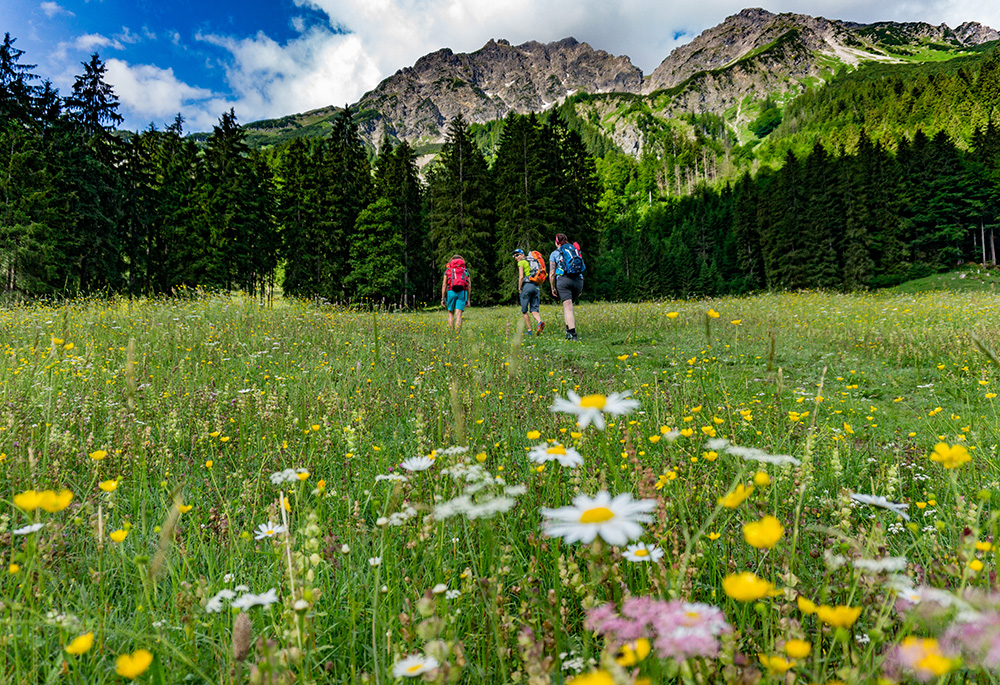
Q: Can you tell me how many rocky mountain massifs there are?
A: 2